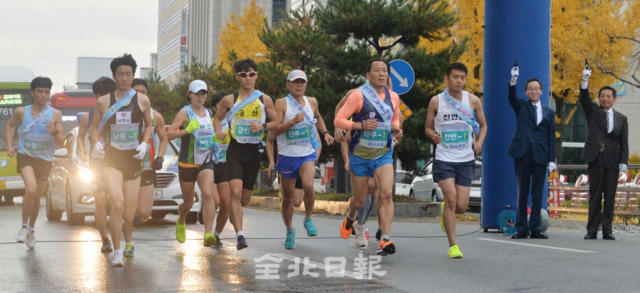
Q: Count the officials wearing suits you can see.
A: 2